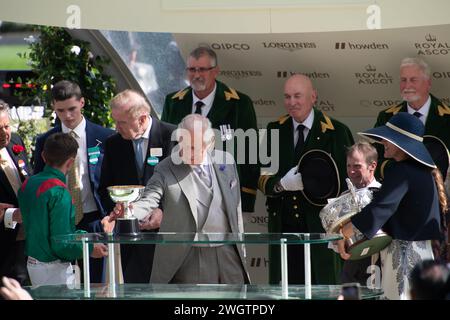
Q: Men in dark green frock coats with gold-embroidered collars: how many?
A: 3